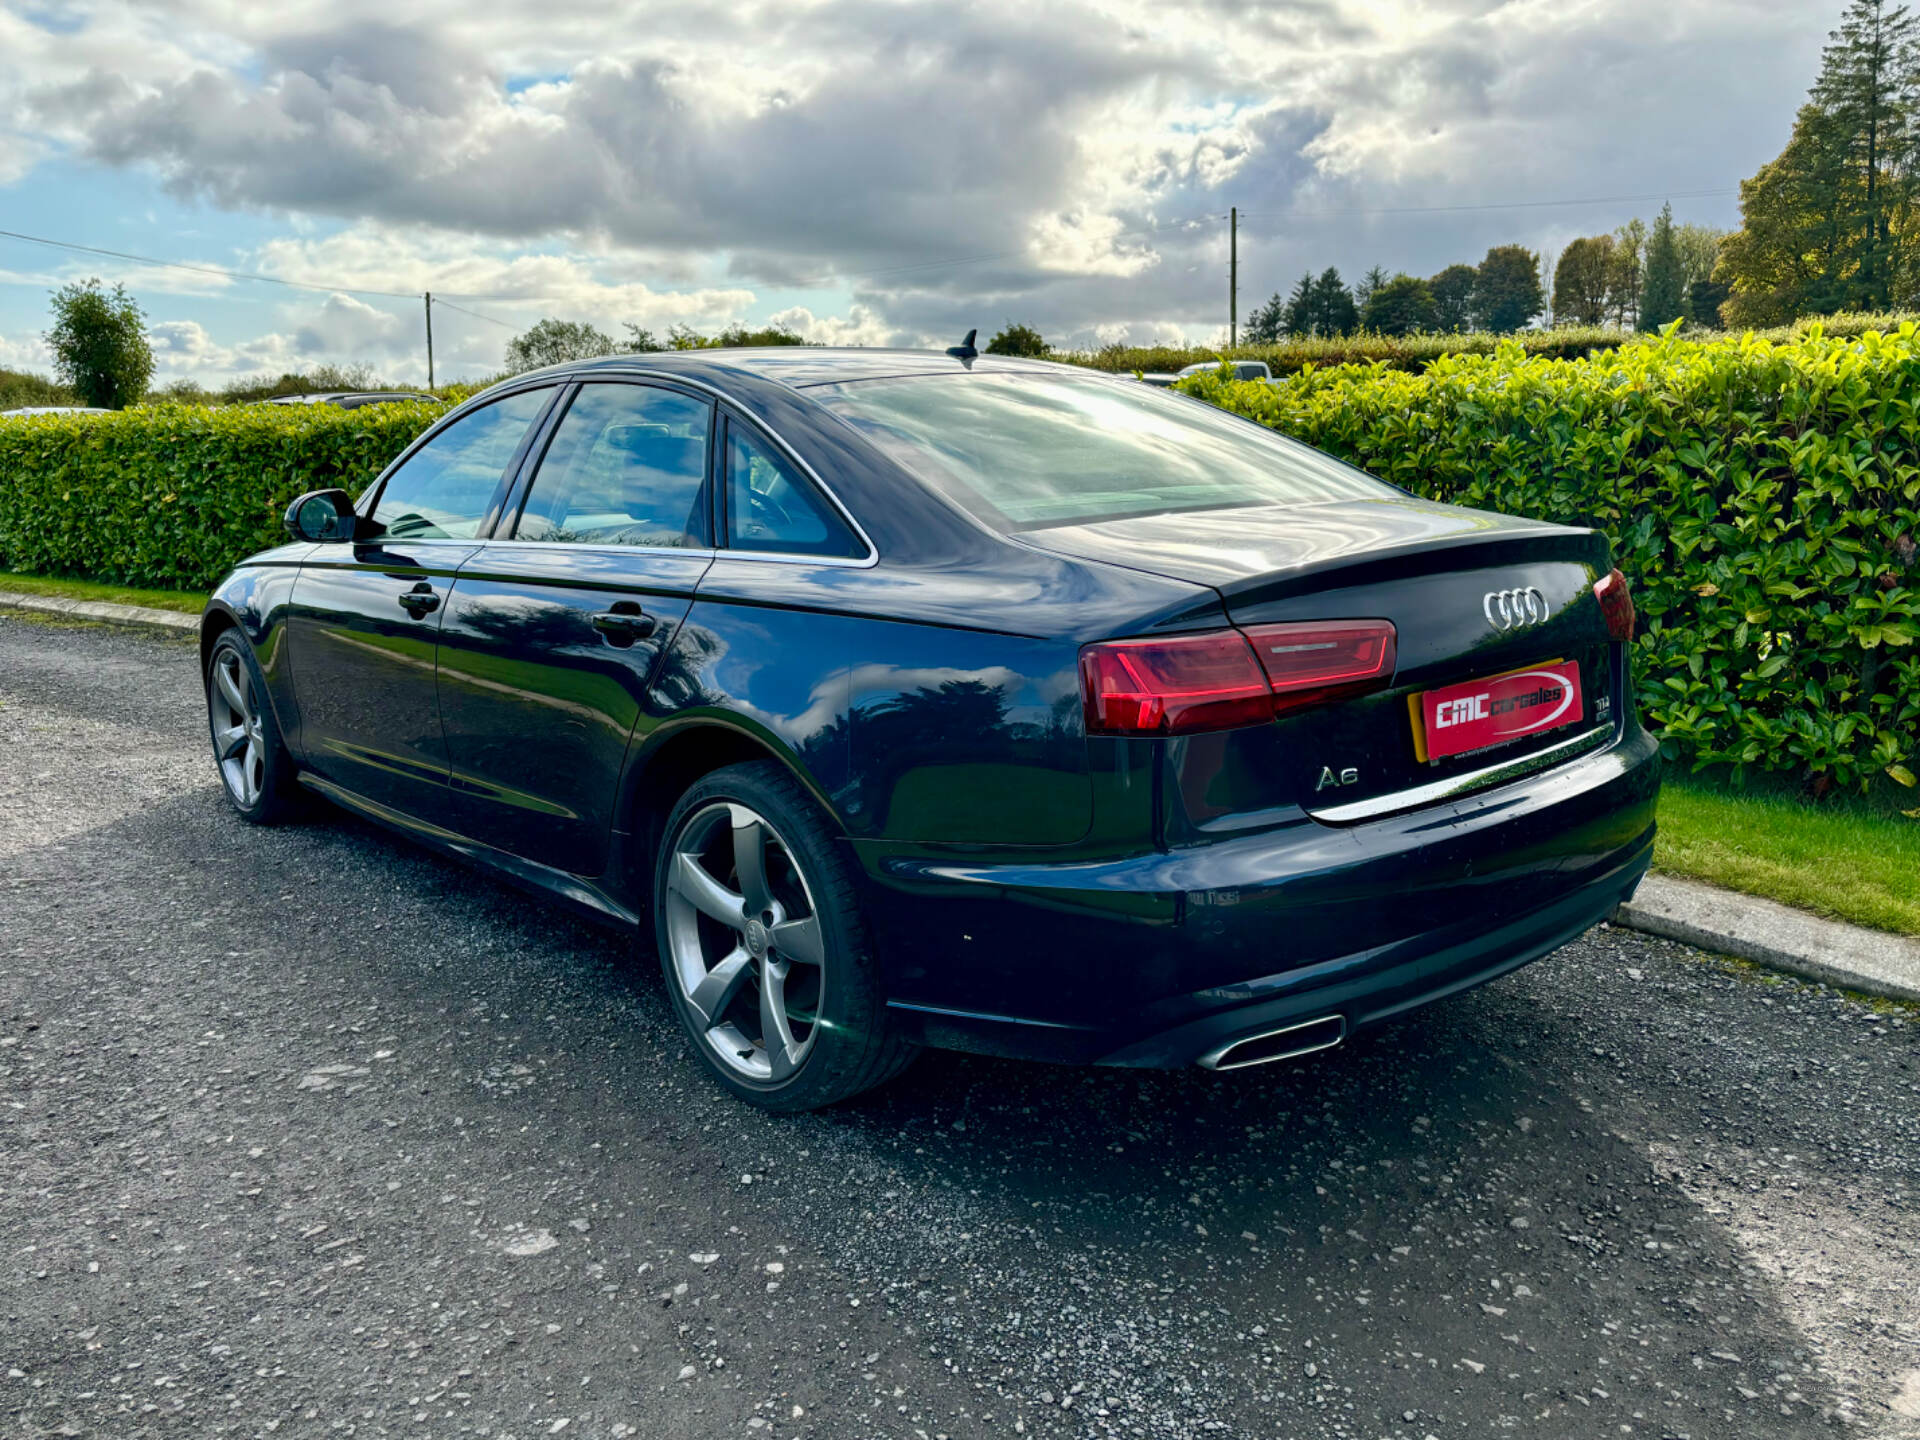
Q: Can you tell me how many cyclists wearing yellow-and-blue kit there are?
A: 0